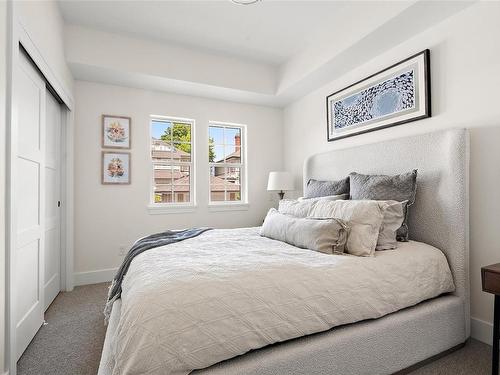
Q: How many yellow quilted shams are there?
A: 0